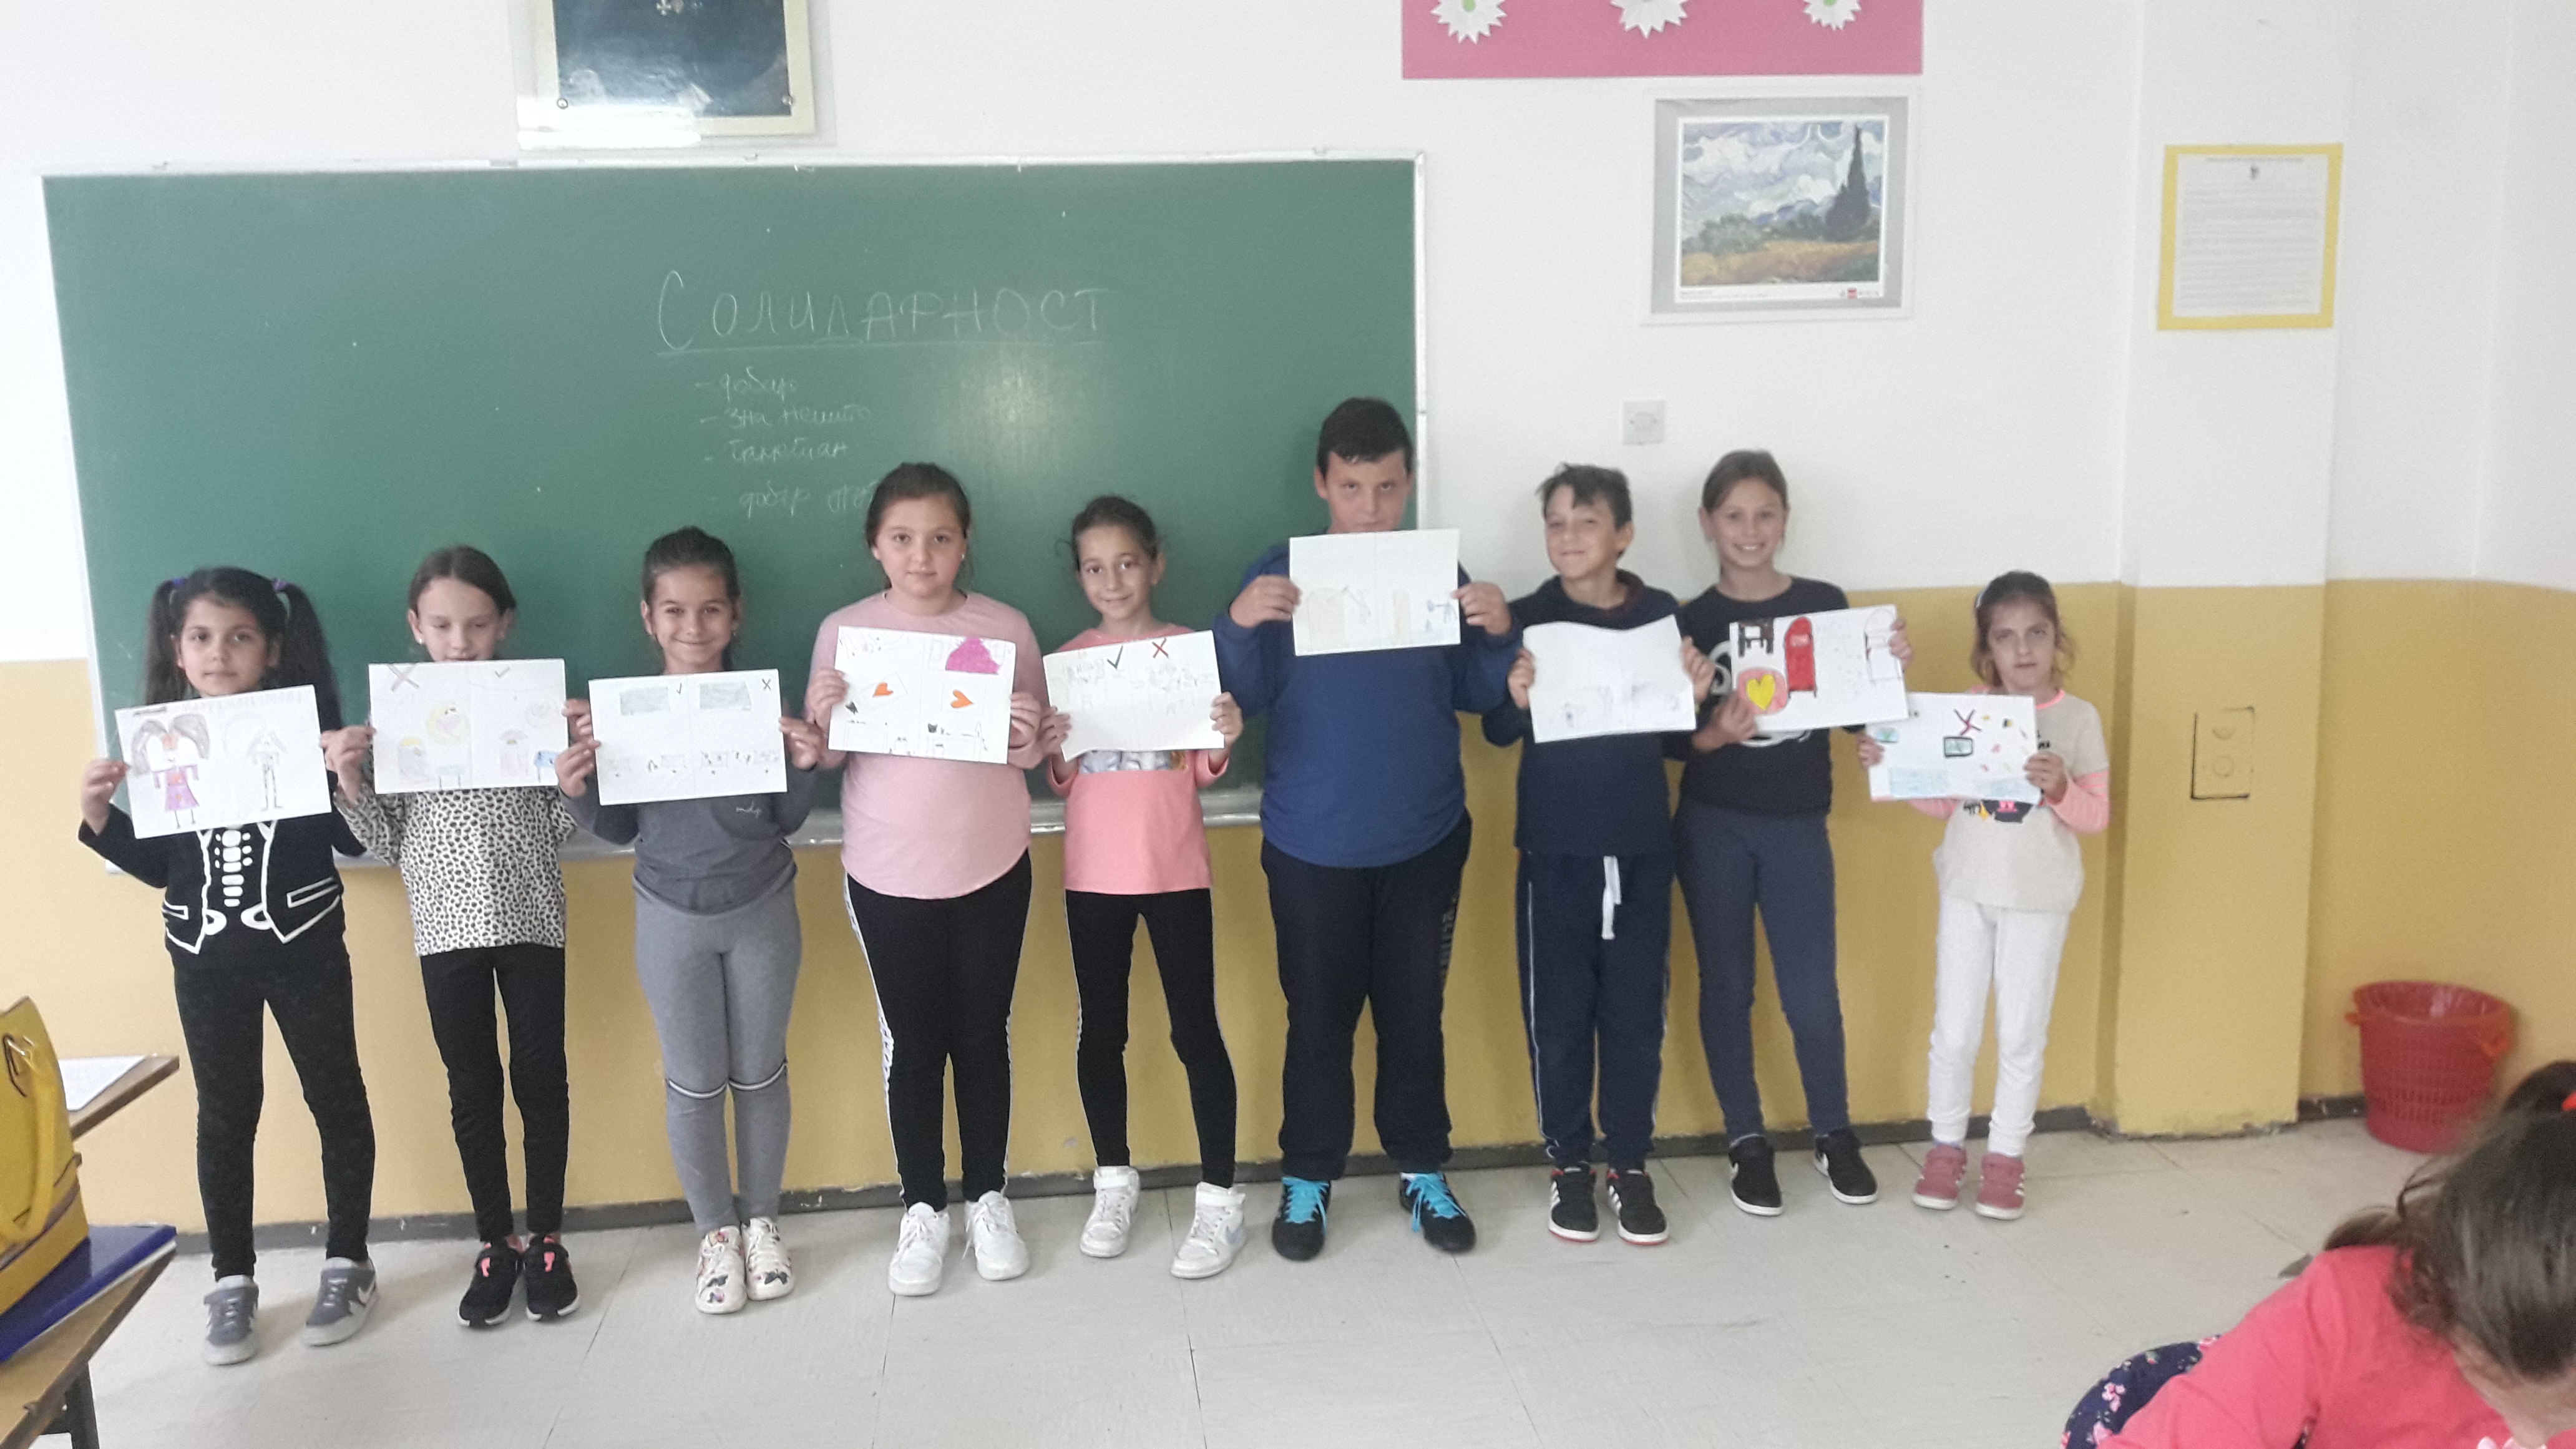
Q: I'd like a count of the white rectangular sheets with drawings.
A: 9